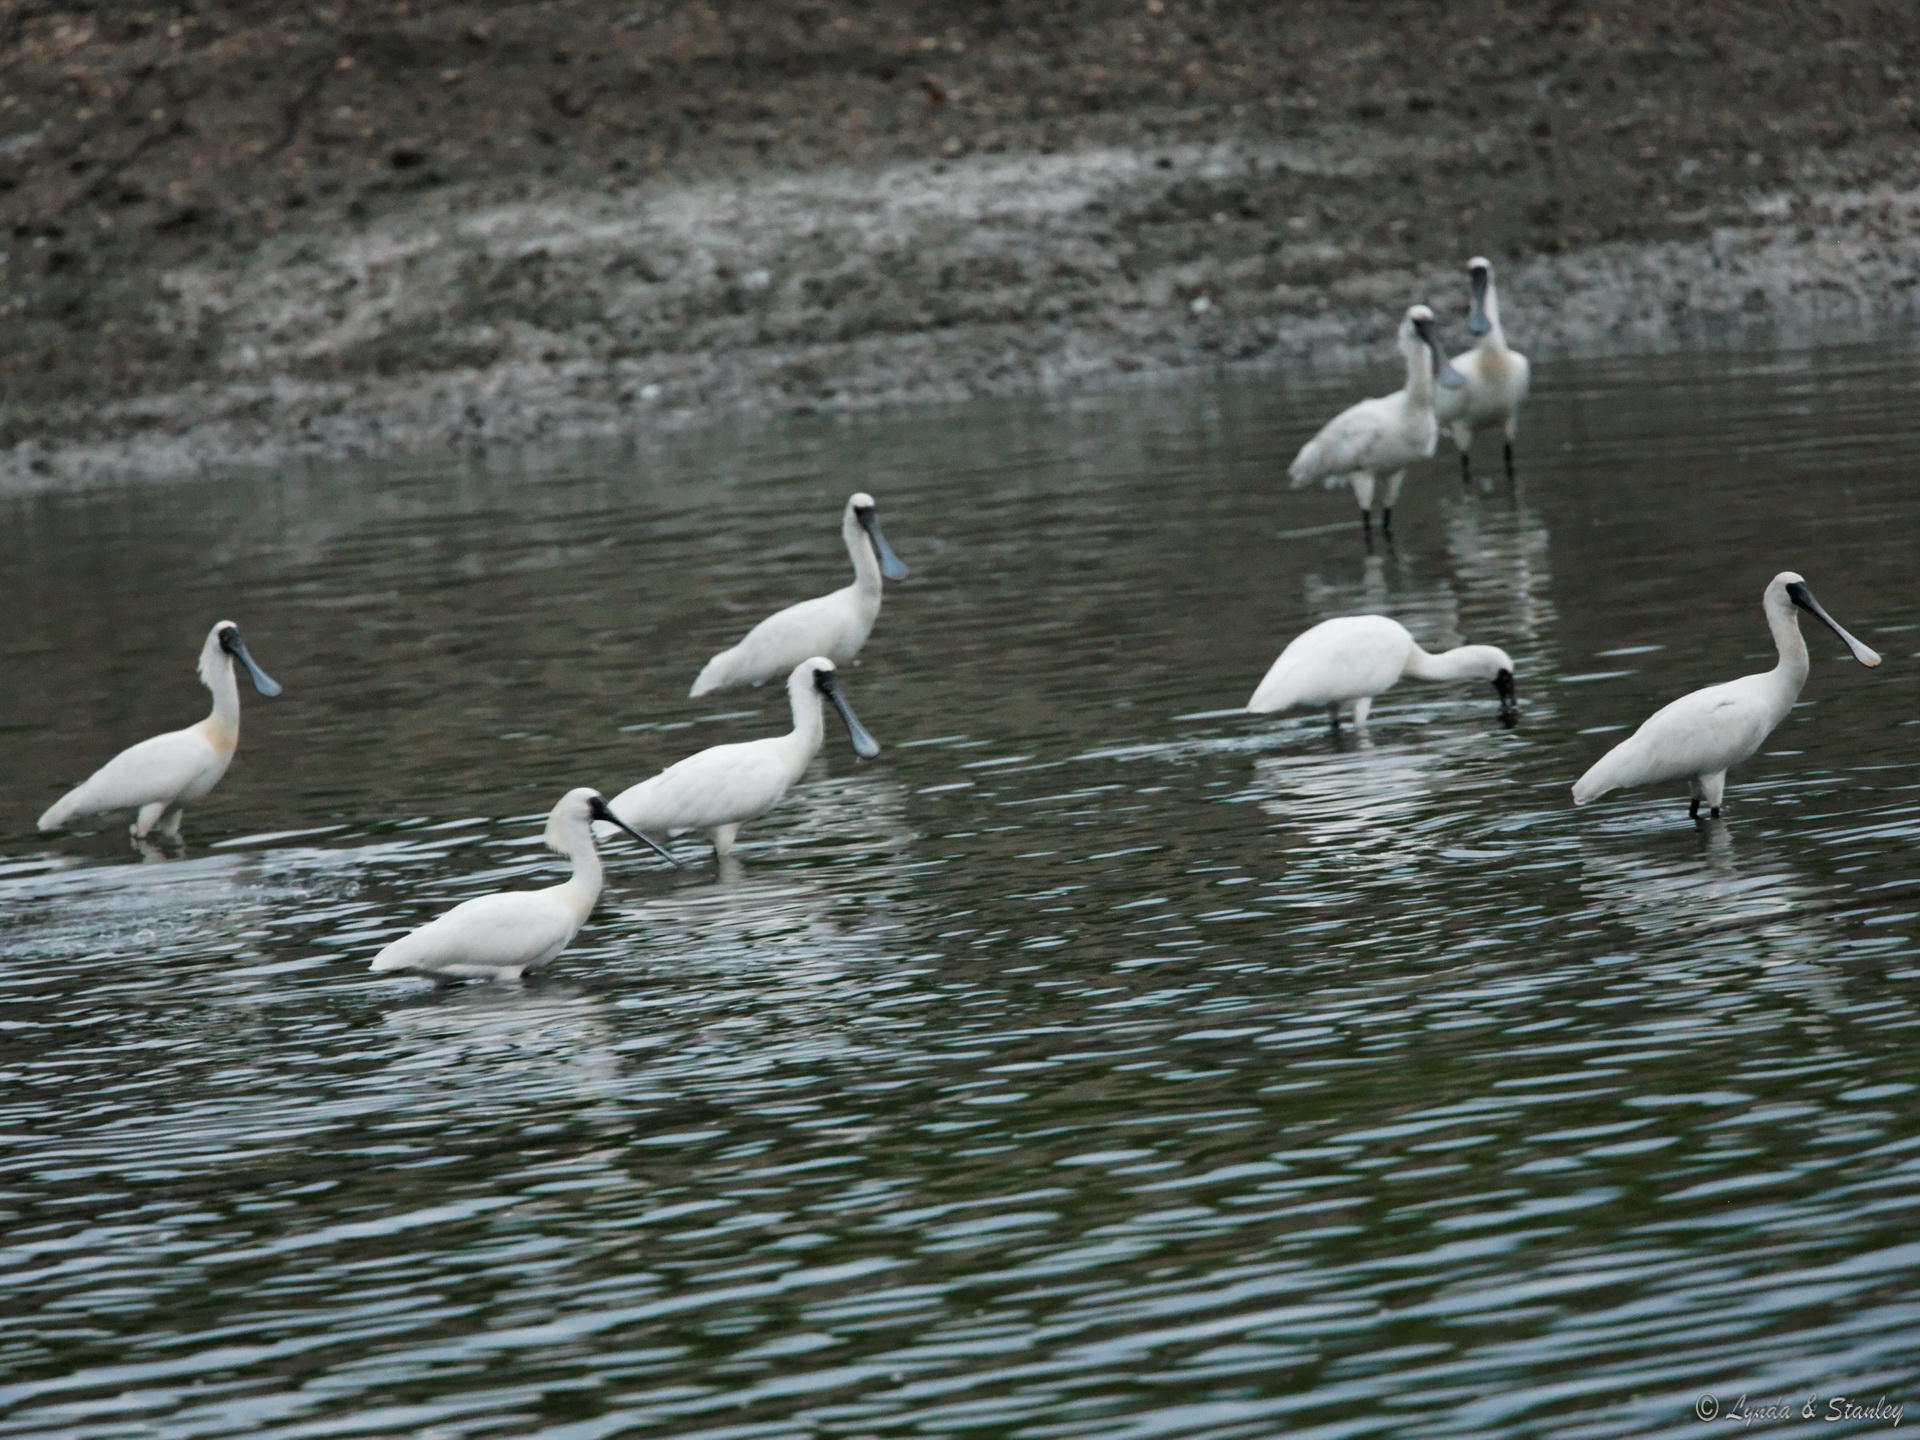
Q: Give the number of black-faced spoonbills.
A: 8